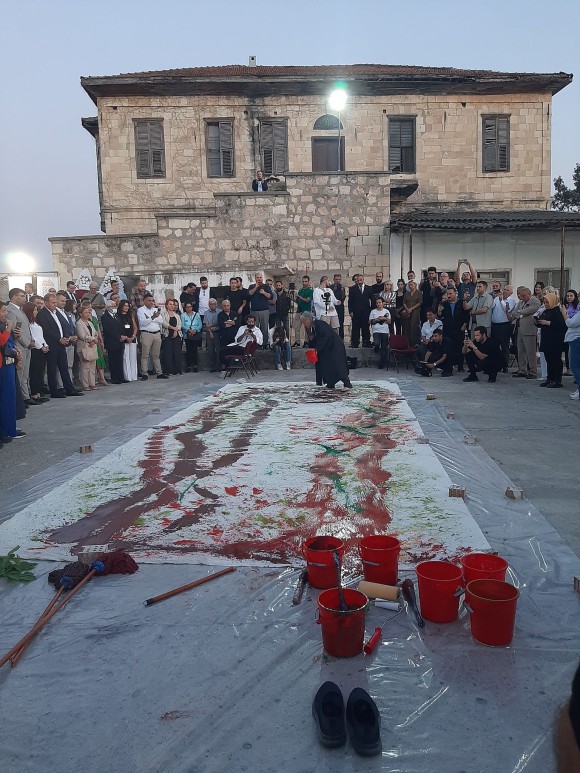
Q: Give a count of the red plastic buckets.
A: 7